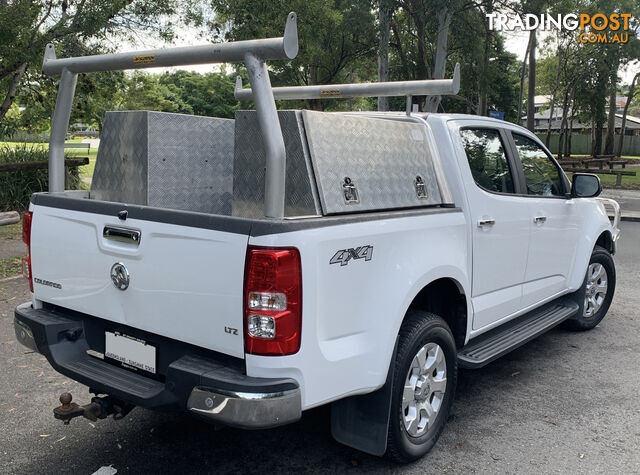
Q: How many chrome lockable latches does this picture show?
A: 2